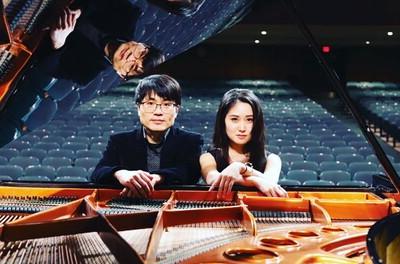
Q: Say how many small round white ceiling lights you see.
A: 4